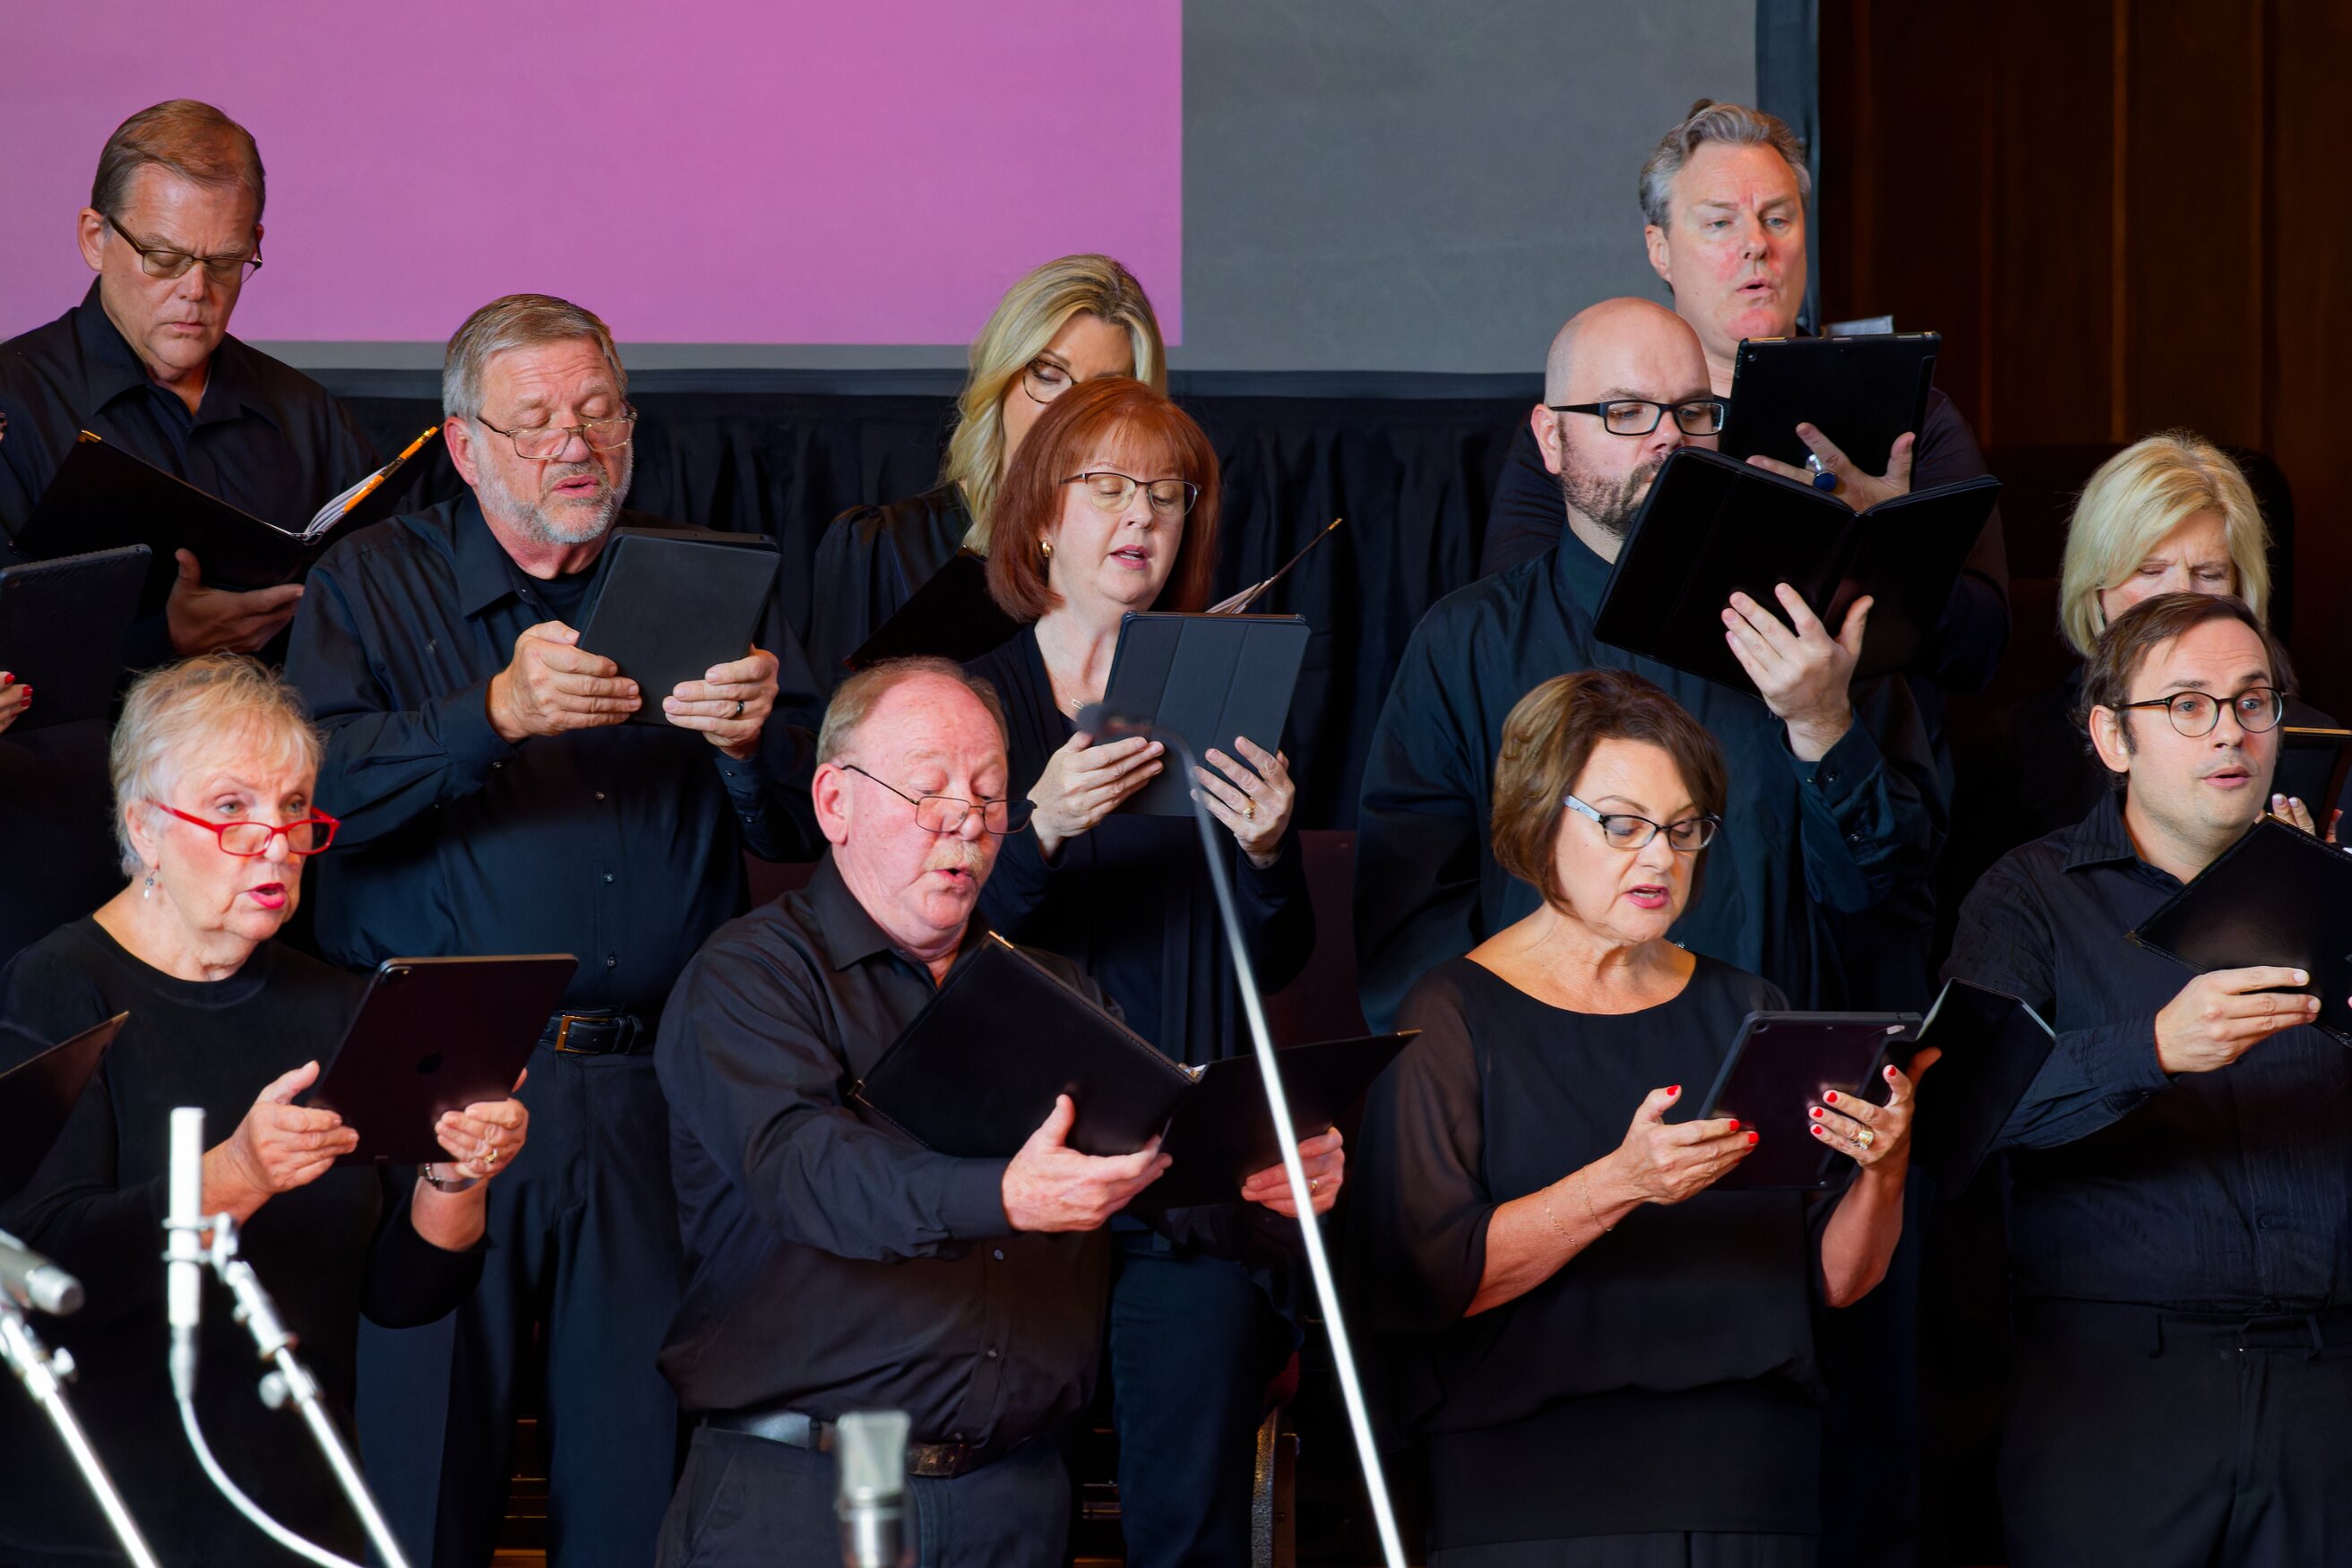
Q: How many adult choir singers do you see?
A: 11